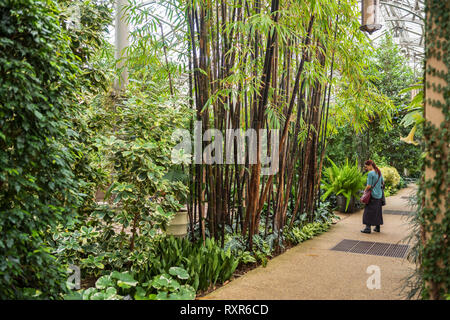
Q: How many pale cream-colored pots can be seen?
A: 1